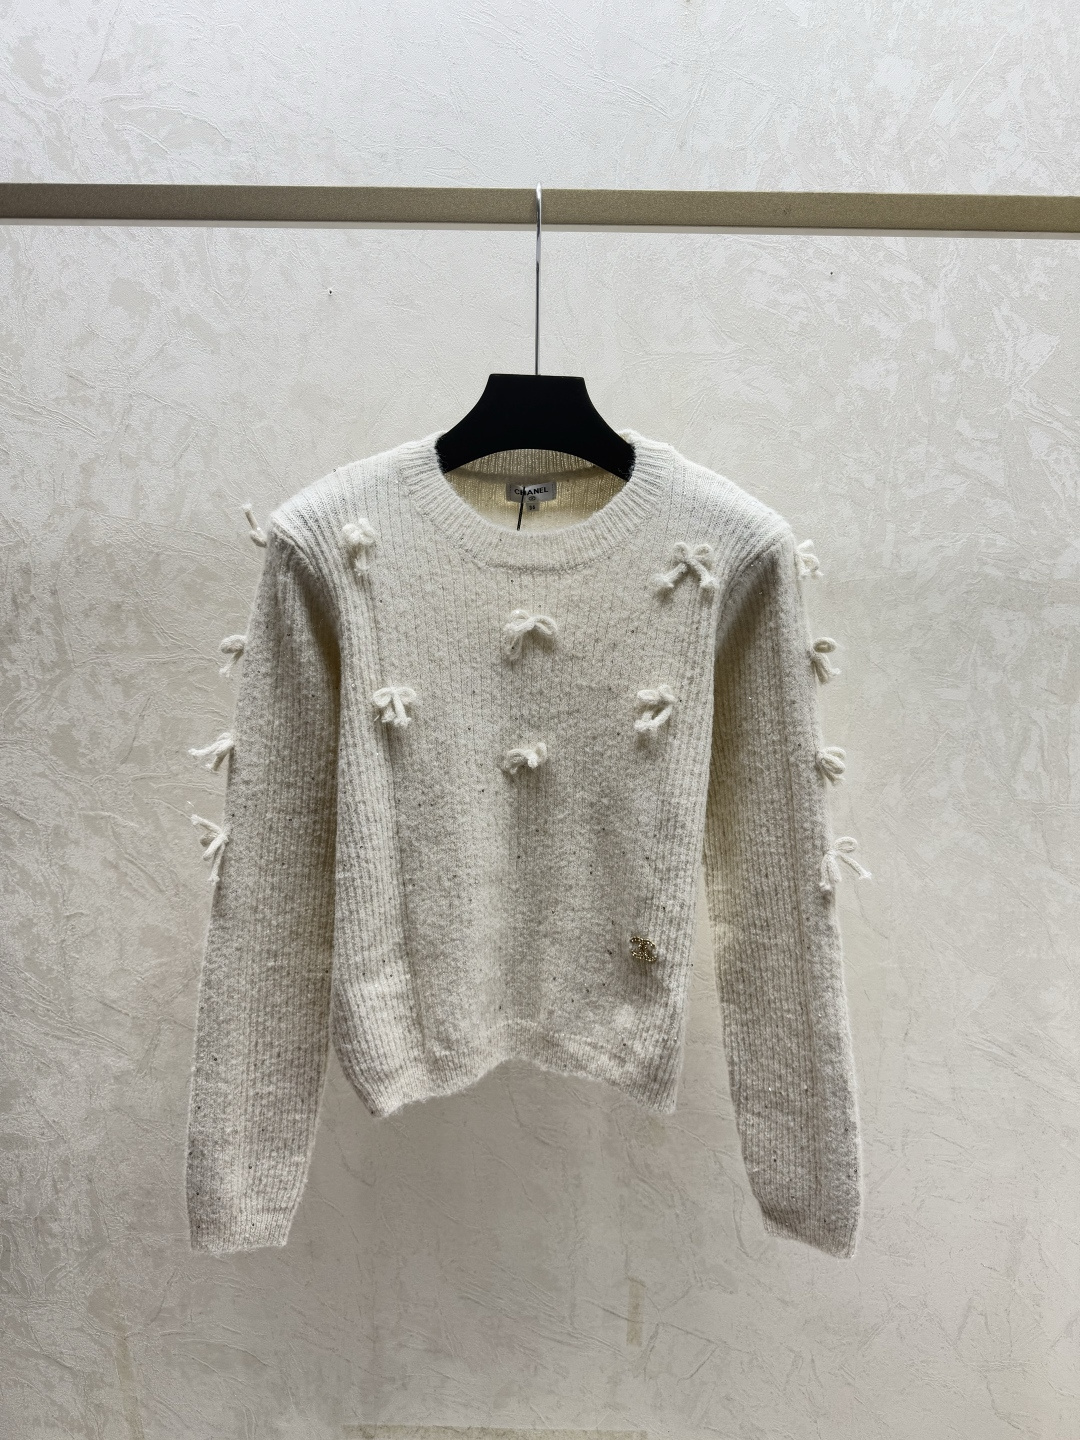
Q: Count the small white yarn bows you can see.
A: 14